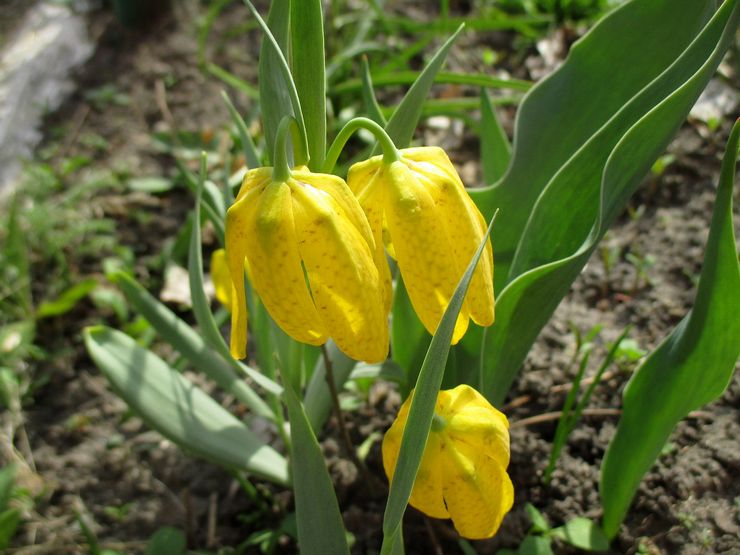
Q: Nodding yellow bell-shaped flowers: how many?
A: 3